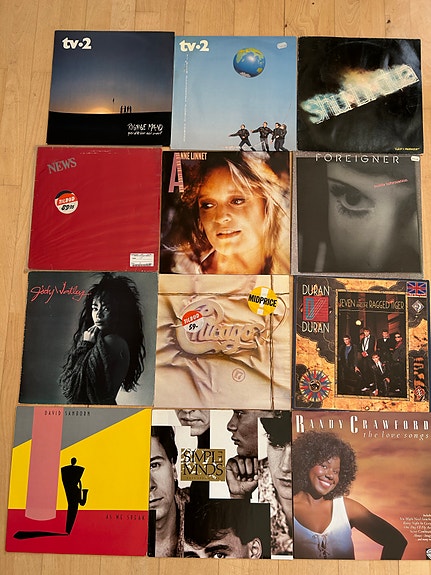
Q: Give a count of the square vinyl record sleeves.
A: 12